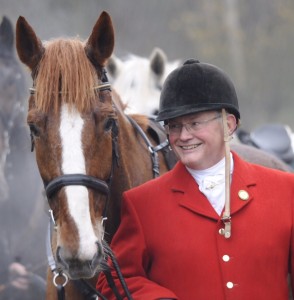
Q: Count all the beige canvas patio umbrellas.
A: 0